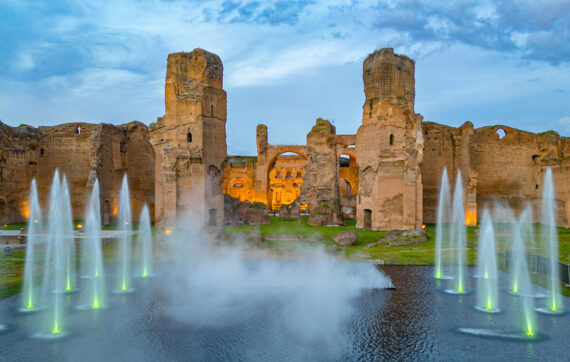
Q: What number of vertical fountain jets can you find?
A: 14